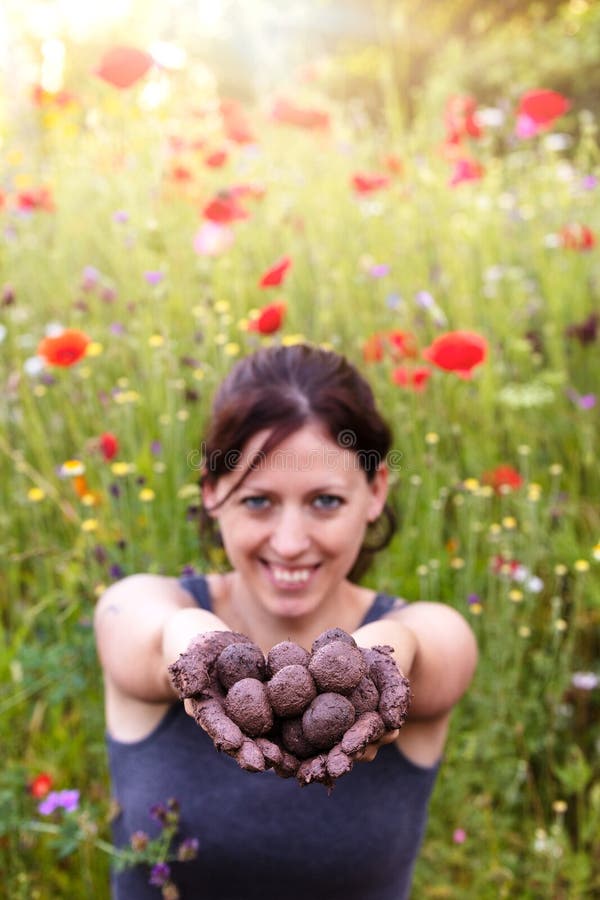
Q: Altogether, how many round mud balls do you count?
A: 9